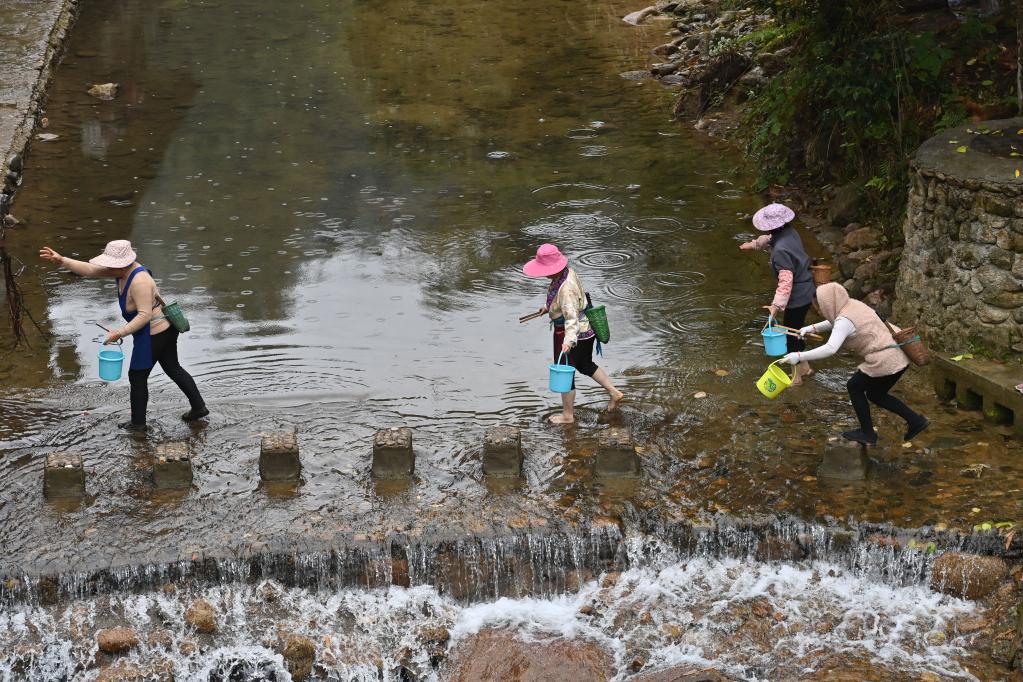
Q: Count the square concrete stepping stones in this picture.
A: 7